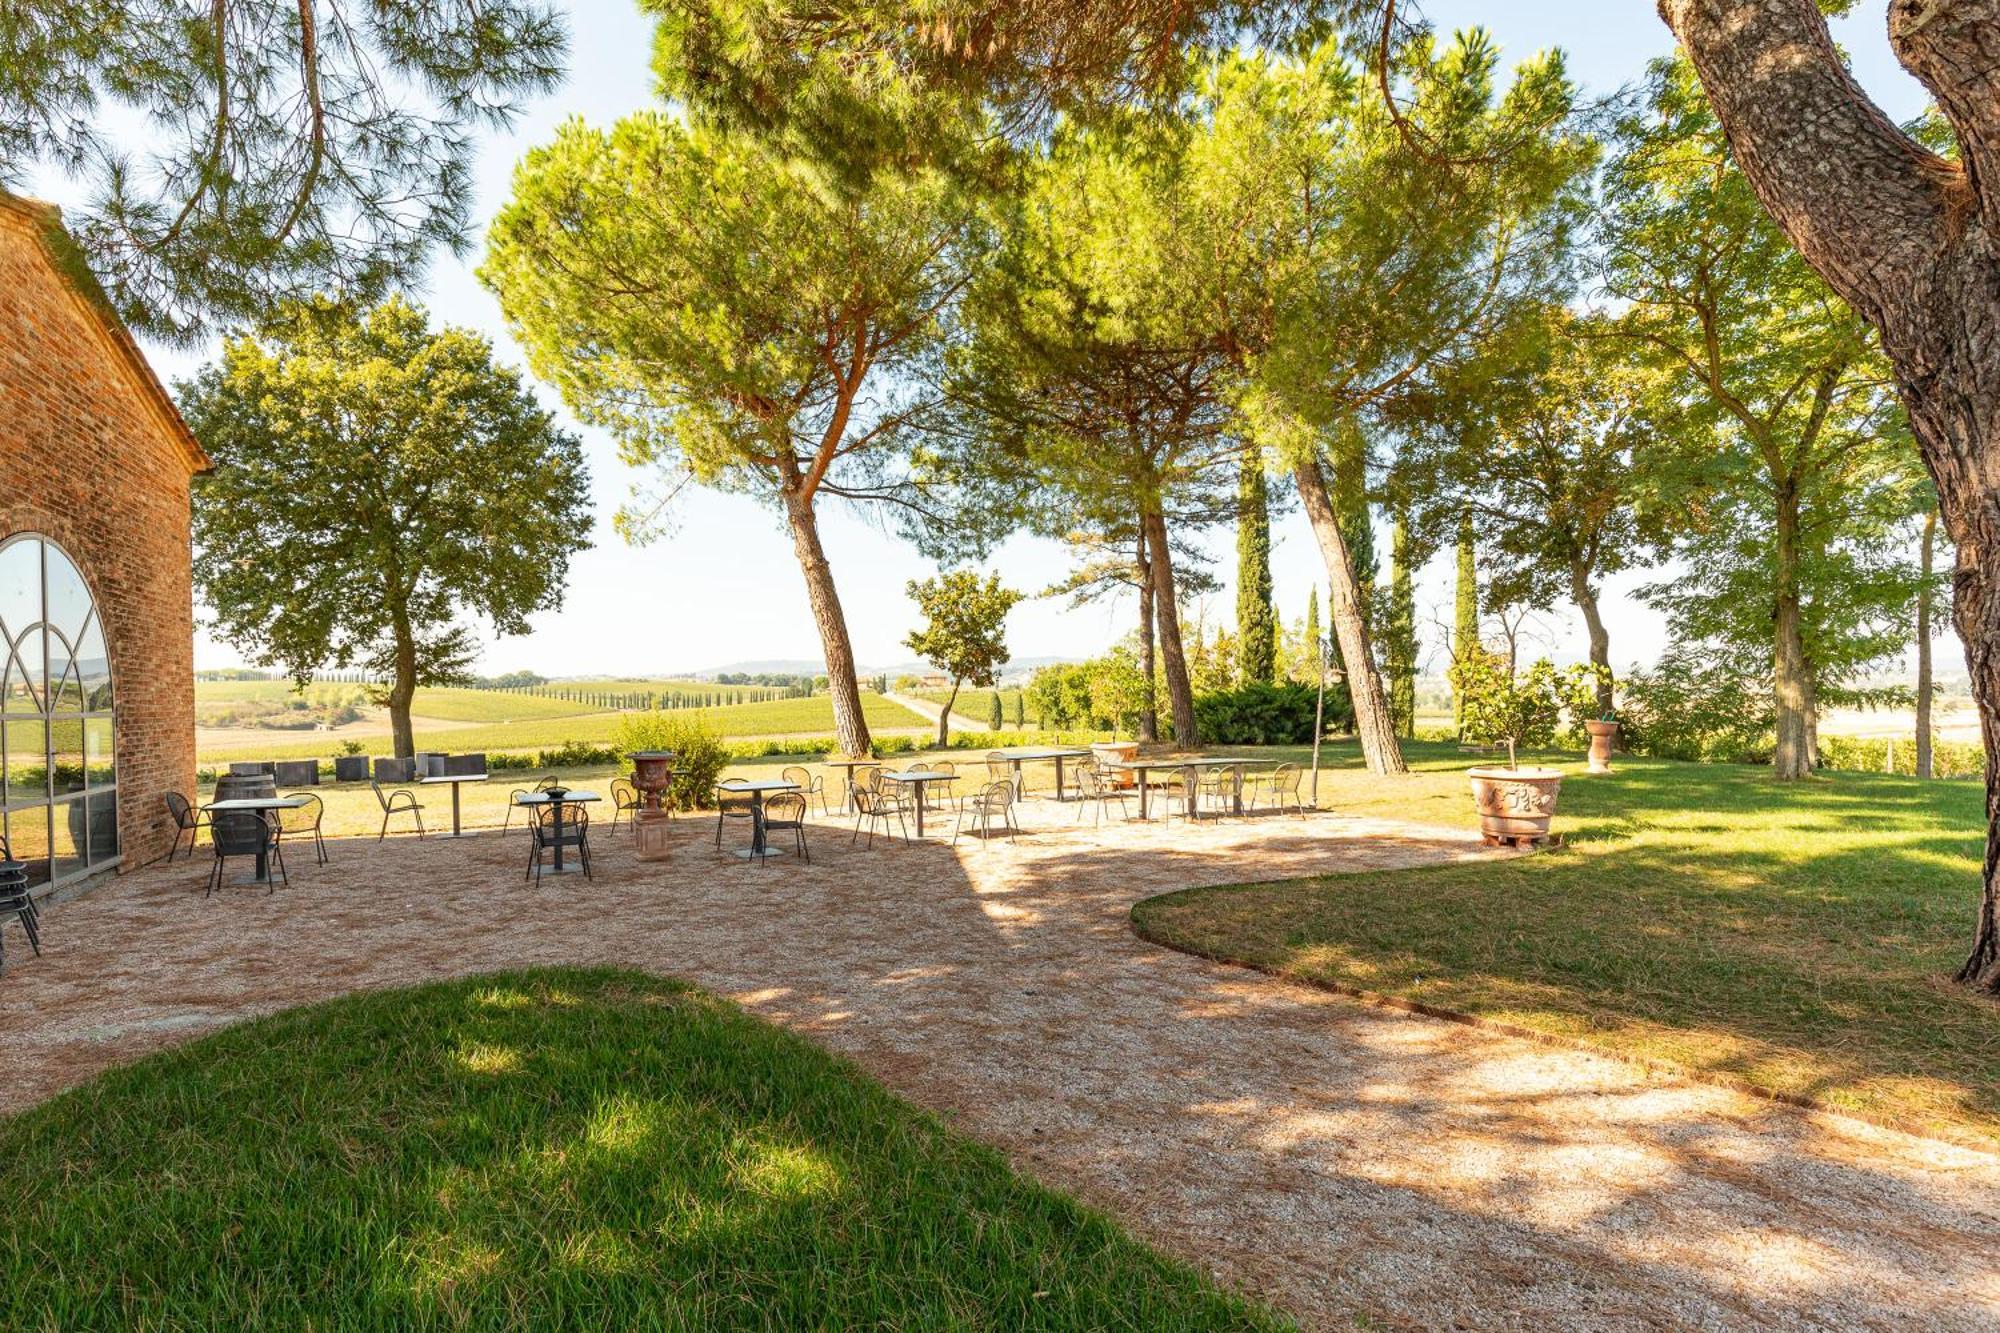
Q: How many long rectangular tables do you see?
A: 2